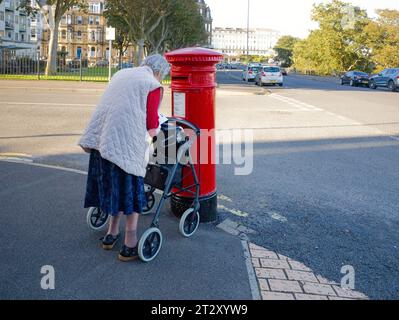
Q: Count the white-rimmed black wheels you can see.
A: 4